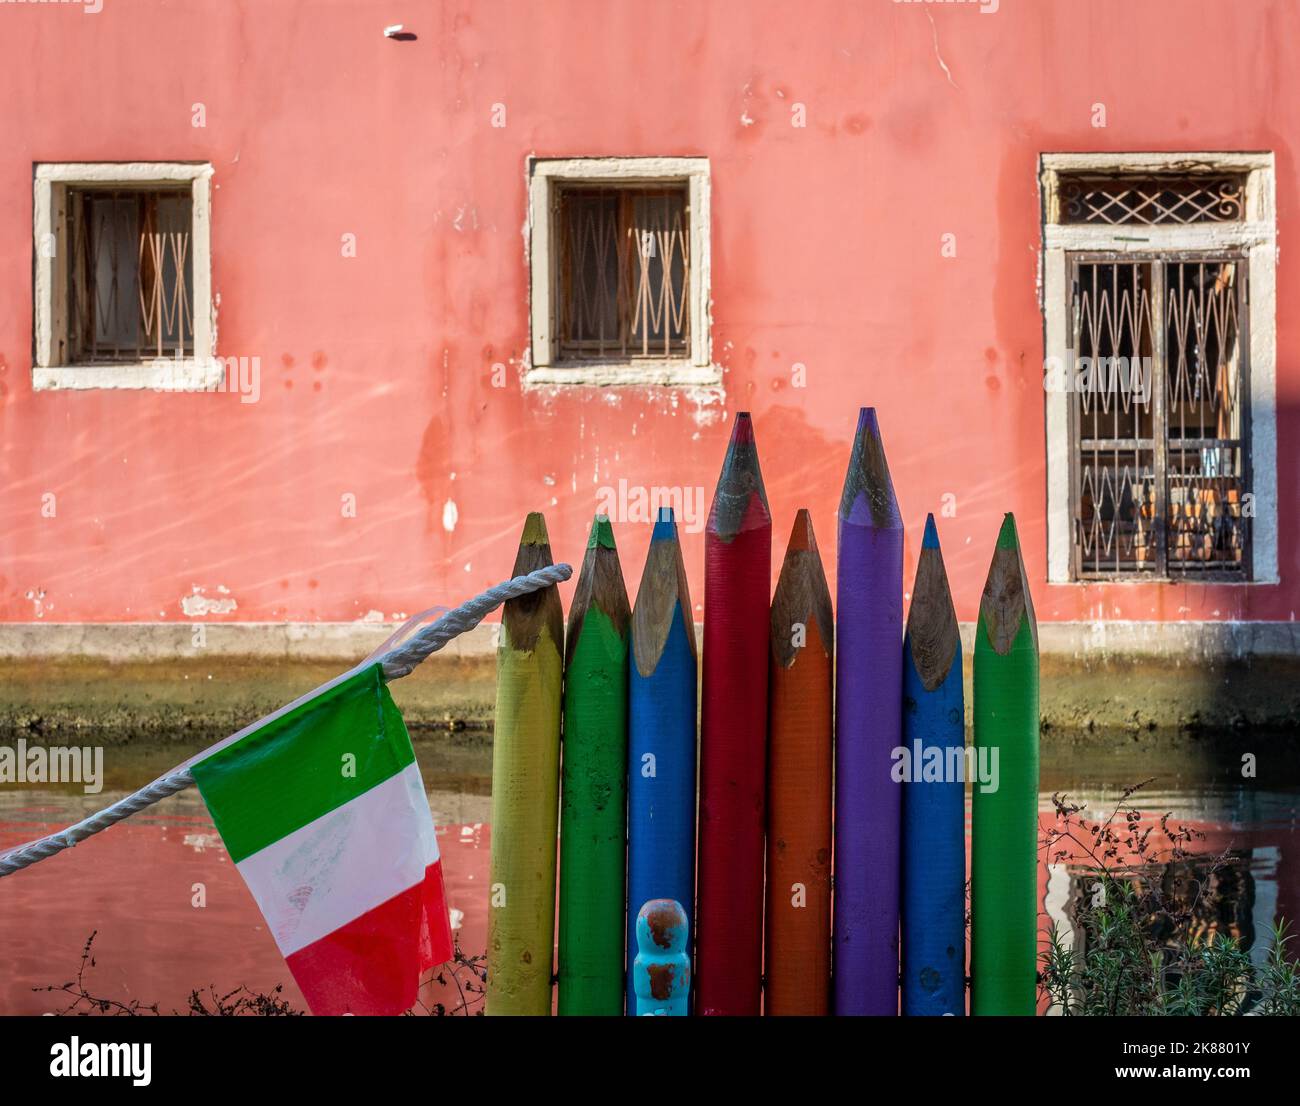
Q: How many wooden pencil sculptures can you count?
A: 8